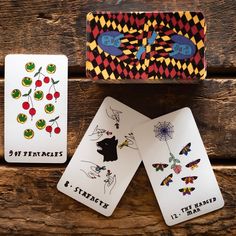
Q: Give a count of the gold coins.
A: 9